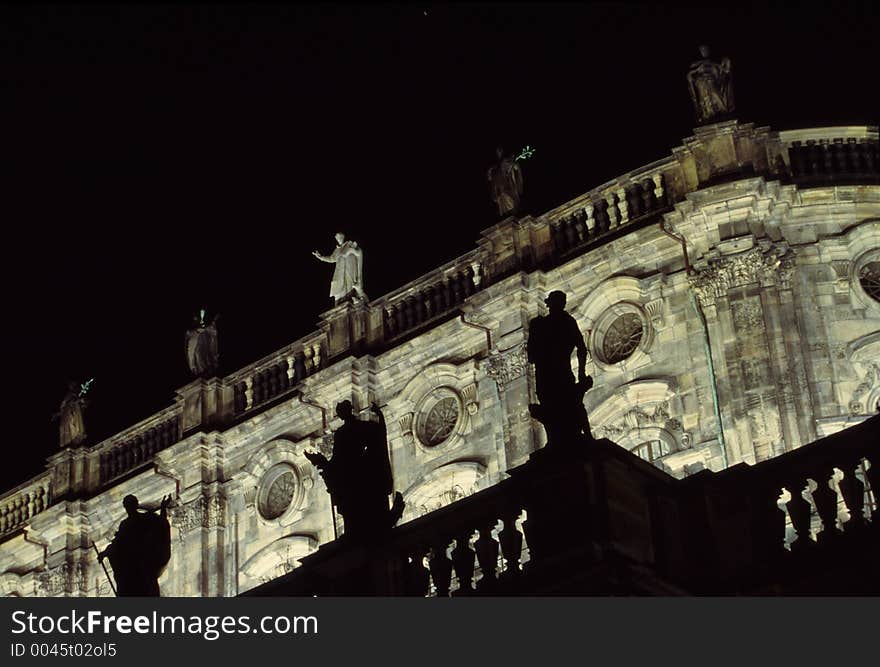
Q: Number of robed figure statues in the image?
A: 8